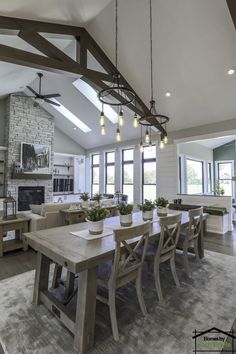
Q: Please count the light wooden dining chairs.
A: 3